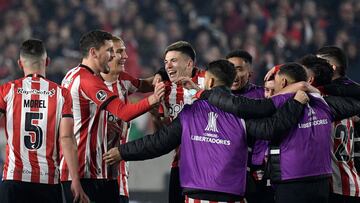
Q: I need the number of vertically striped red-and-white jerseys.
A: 5